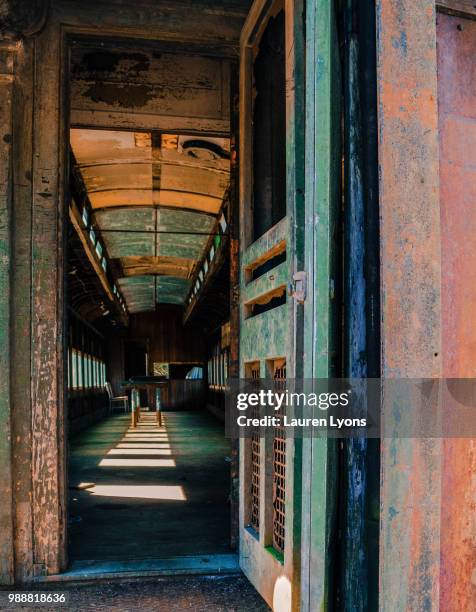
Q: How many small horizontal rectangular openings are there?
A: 2